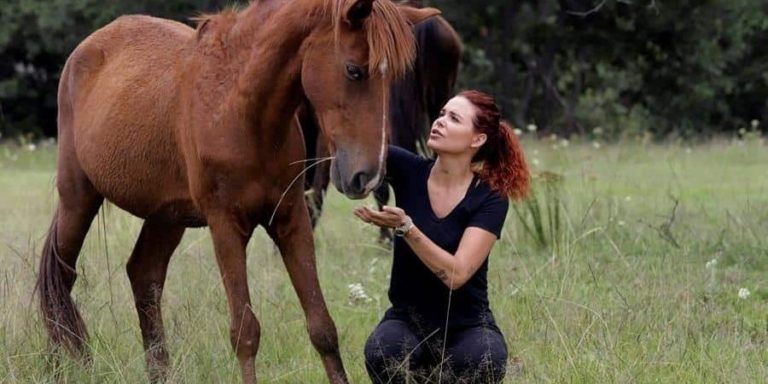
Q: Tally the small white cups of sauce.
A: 0